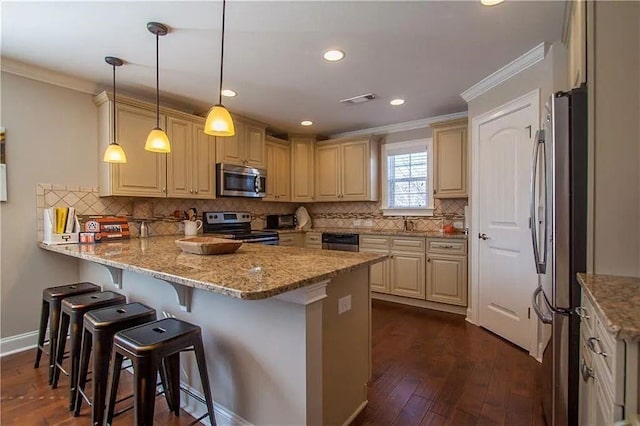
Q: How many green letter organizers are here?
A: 0